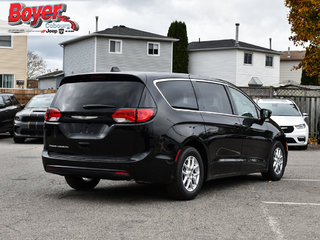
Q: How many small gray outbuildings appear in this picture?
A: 1